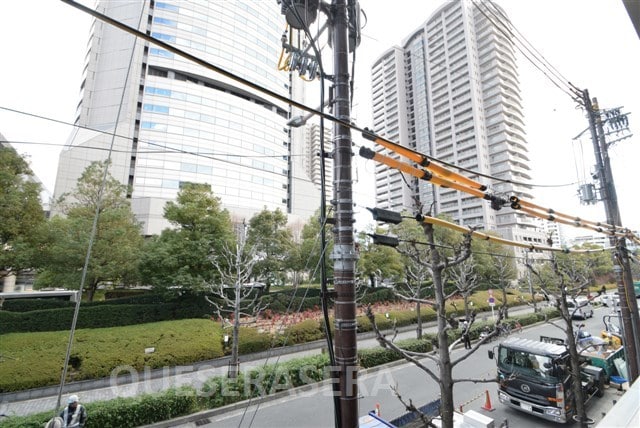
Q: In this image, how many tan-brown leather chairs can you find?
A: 0